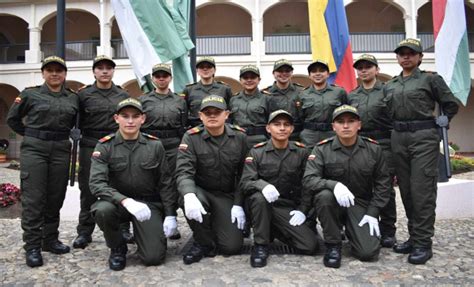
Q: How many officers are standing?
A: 9